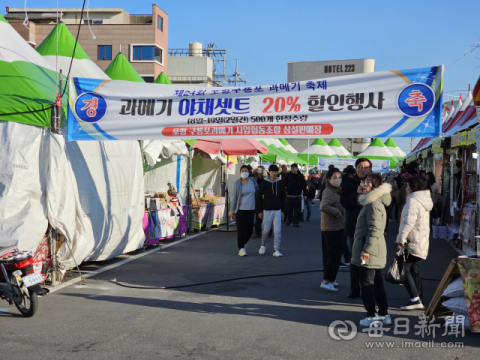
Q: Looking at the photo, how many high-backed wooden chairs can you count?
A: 0